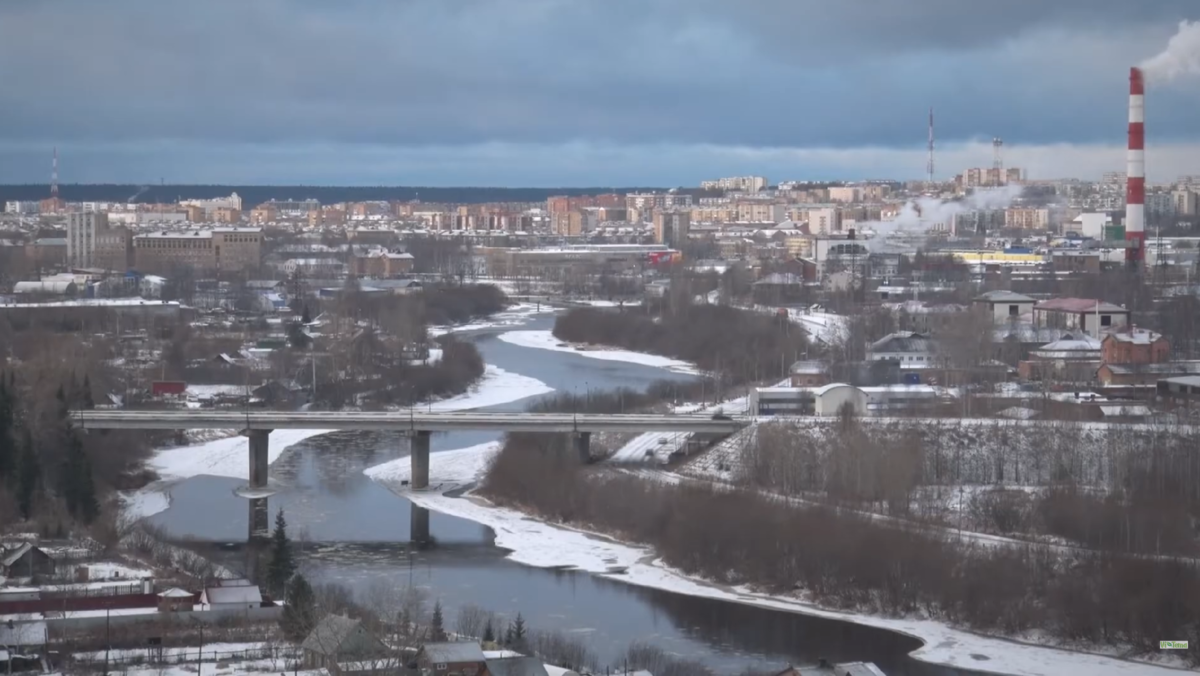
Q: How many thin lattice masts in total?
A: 3